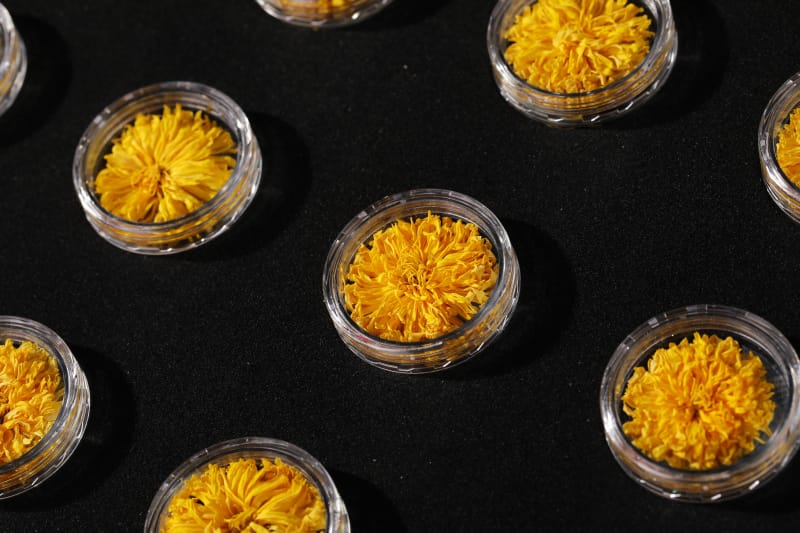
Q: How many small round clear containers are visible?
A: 9